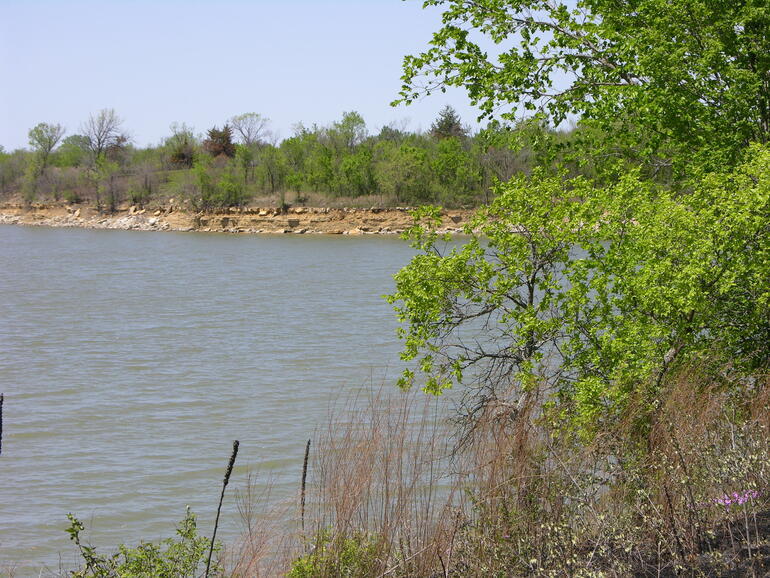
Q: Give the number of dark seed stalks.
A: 3